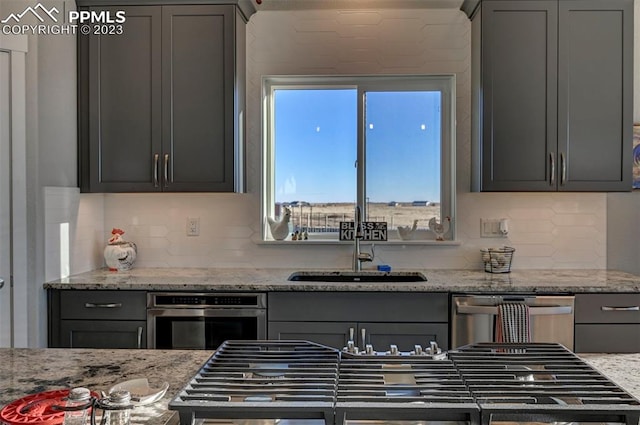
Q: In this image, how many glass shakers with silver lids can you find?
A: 2